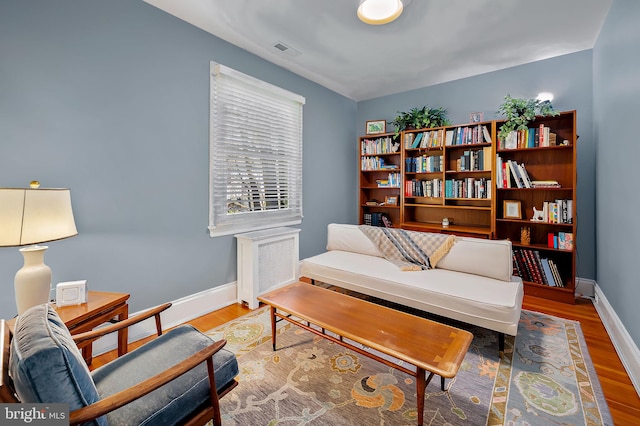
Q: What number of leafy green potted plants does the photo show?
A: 2